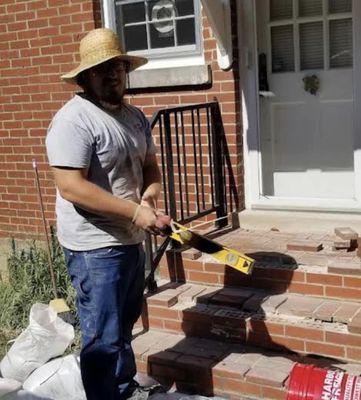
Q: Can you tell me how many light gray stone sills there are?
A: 1